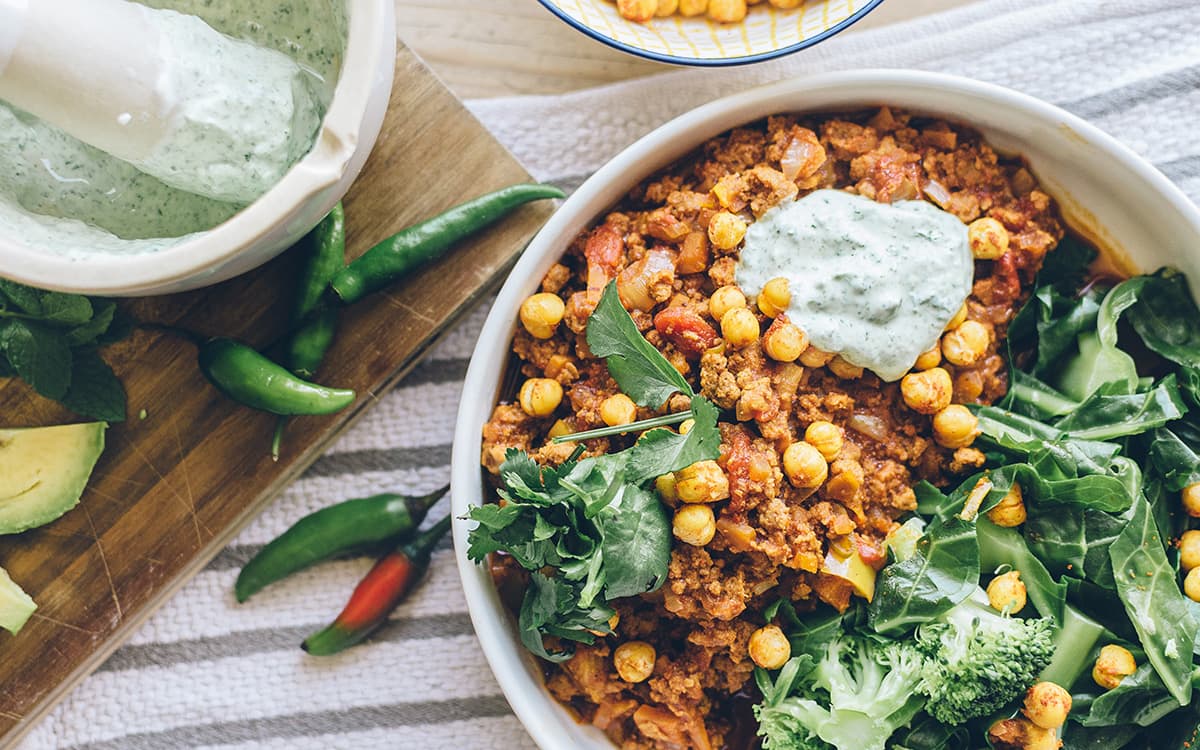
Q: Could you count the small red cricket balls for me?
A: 0